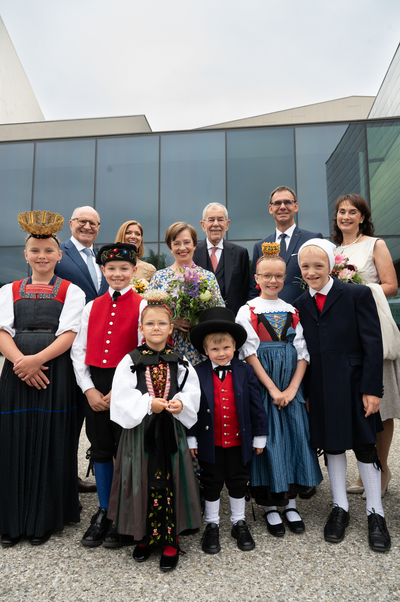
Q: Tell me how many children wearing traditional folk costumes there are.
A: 6